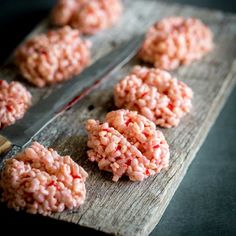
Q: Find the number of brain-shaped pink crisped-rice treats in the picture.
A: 7